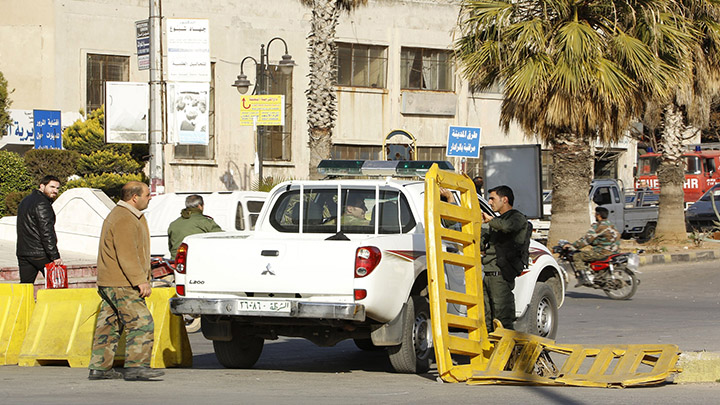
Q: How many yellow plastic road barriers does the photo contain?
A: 2